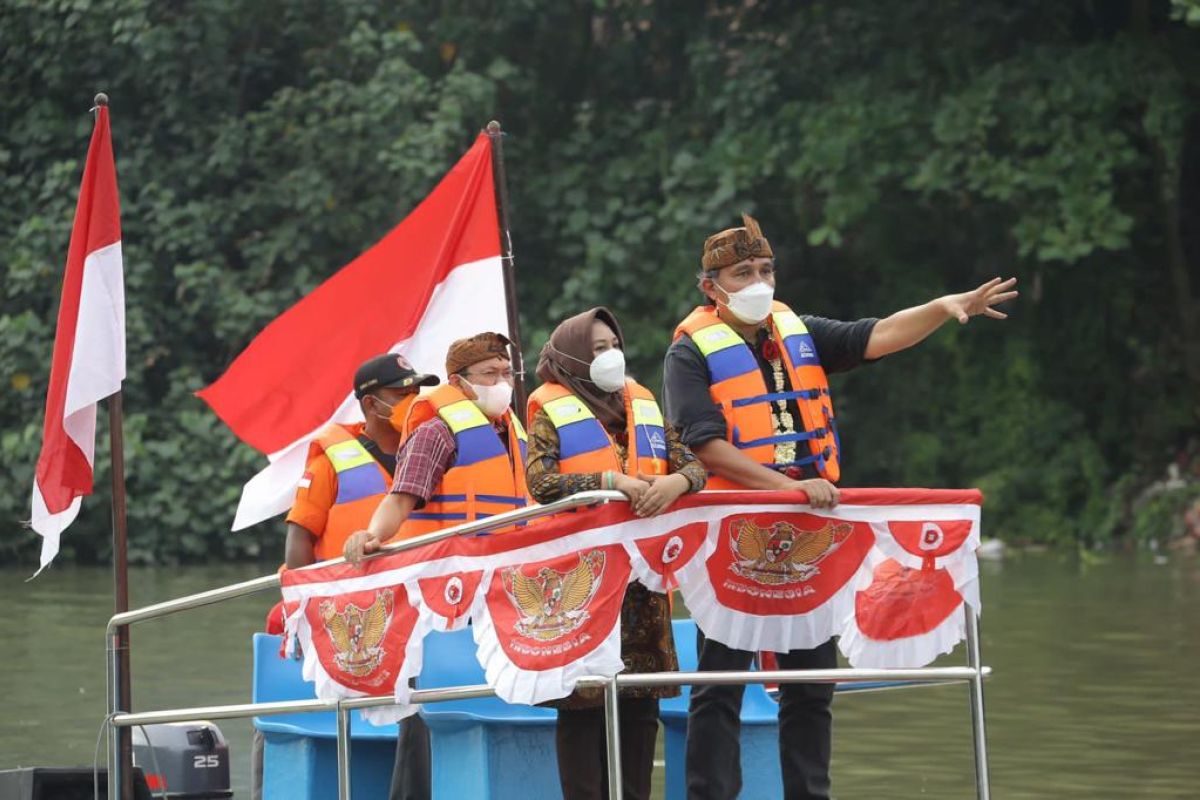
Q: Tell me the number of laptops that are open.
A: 0